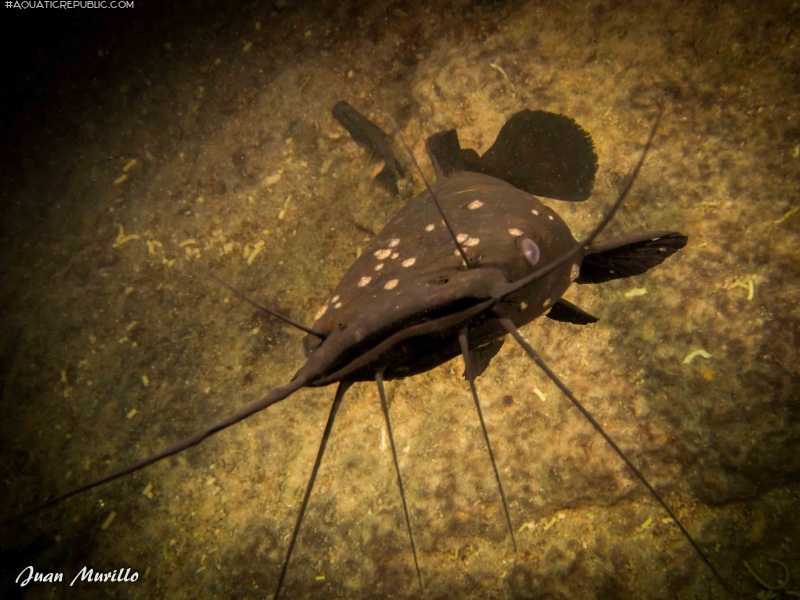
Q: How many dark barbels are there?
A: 8